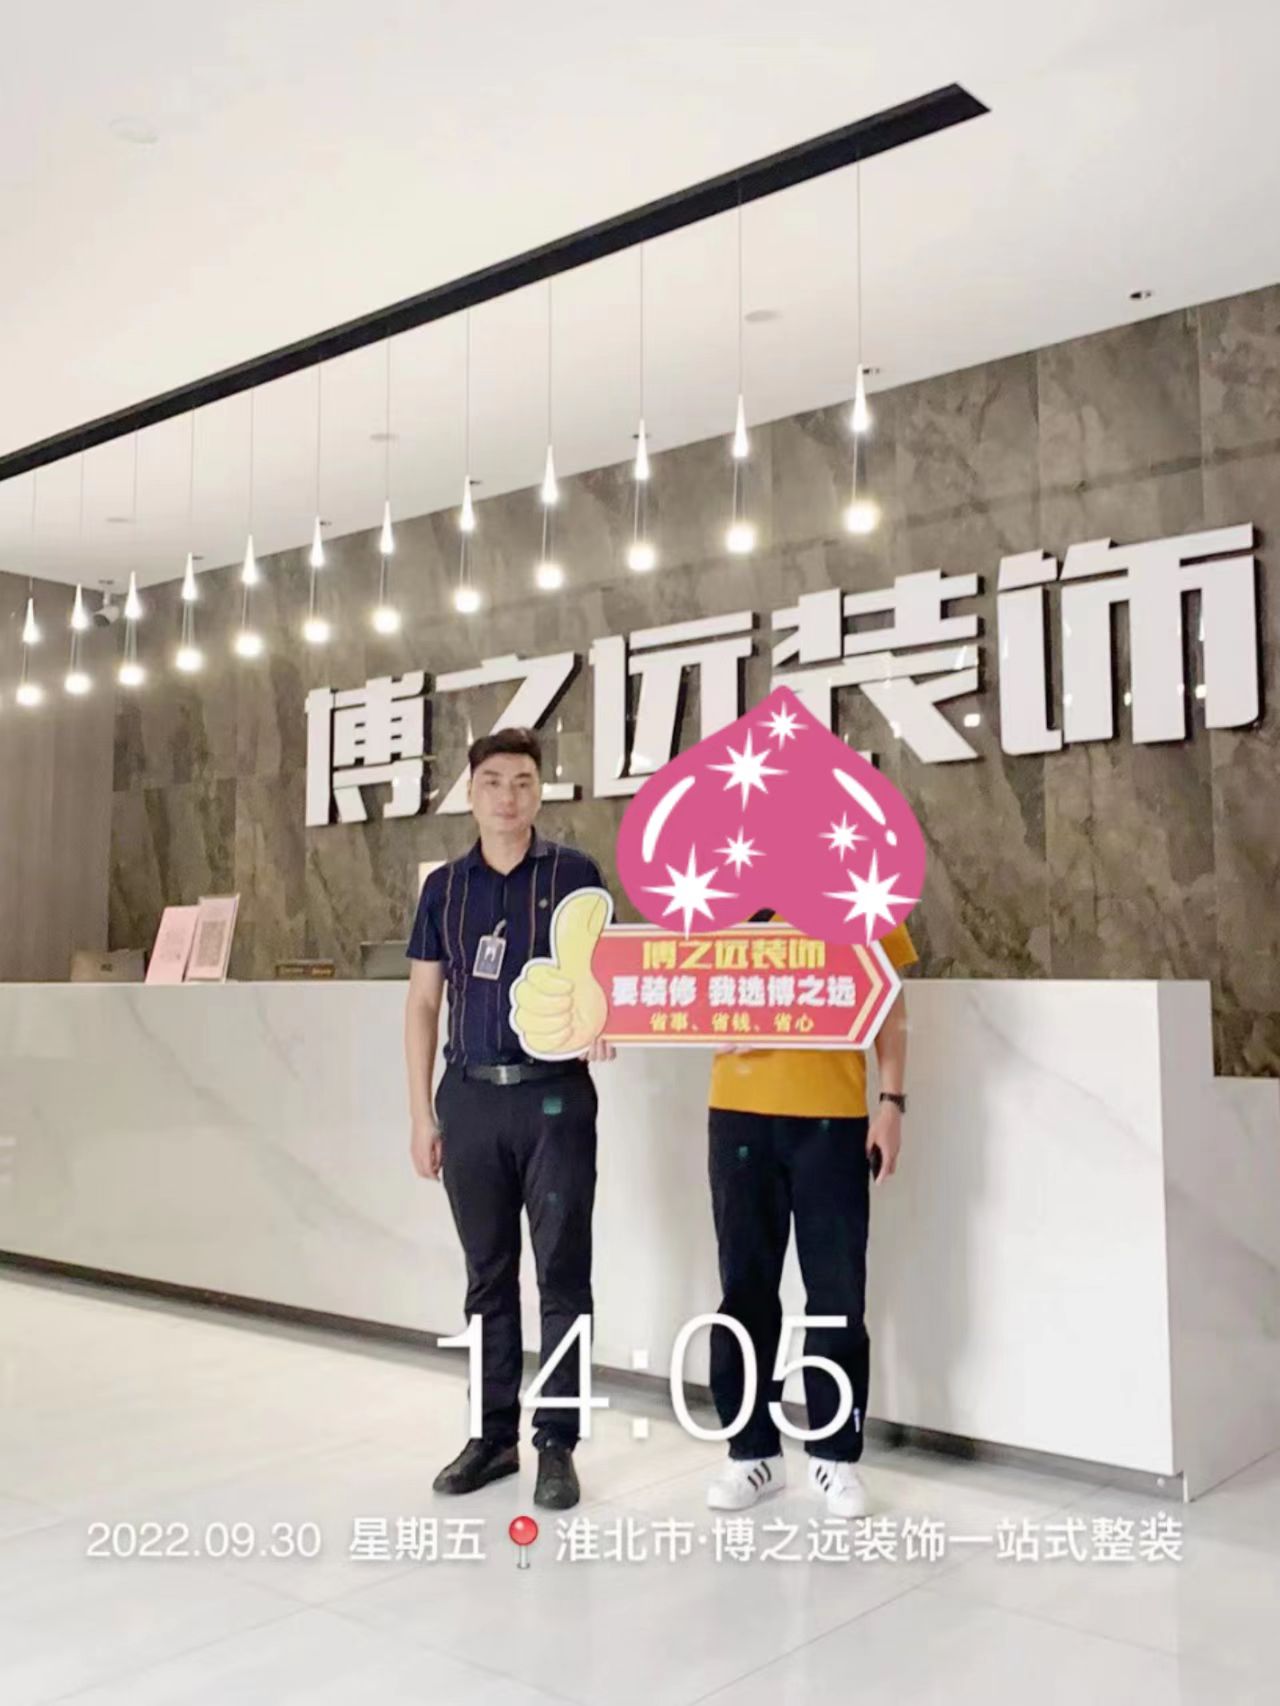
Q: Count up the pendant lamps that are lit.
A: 12